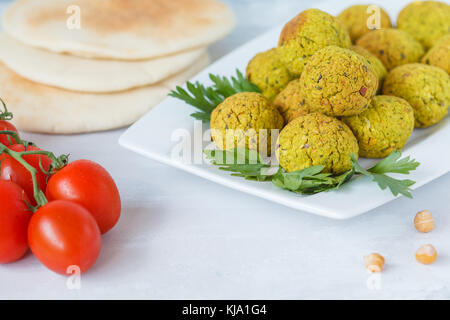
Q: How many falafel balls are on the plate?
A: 13